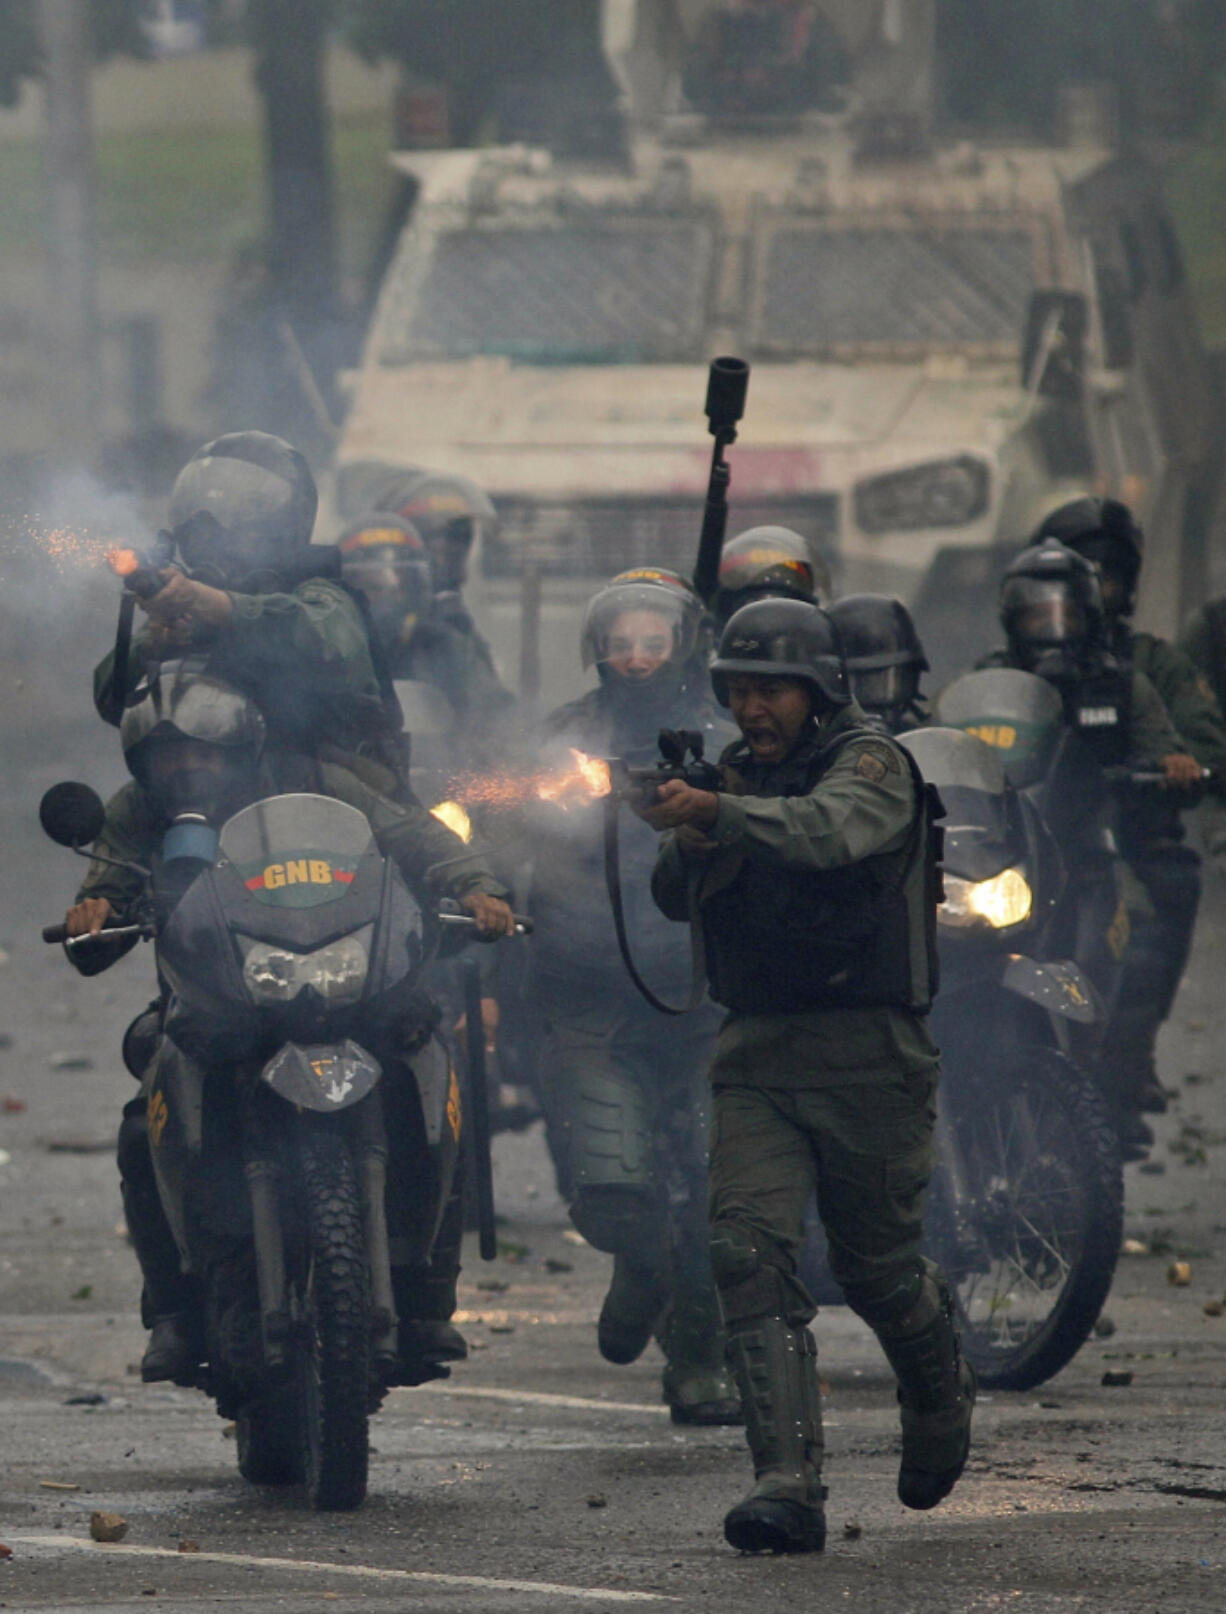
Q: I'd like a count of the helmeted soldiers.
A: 10